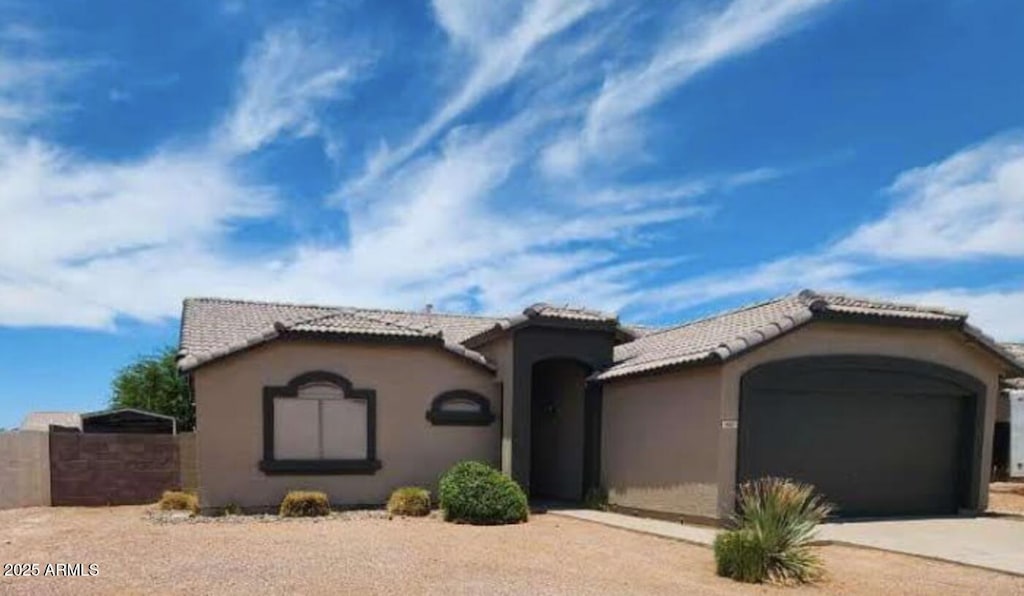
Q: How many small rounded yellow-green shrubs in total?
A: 3